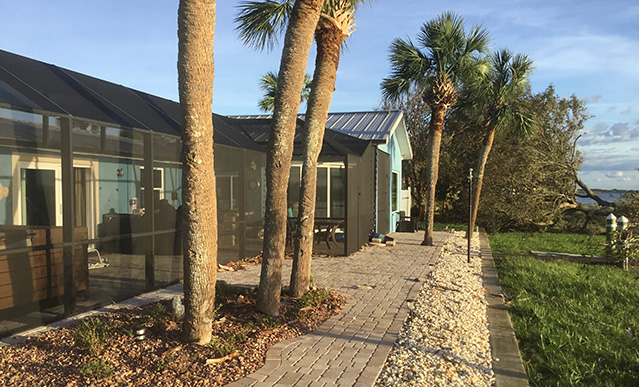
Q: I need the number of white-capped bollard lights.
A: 2